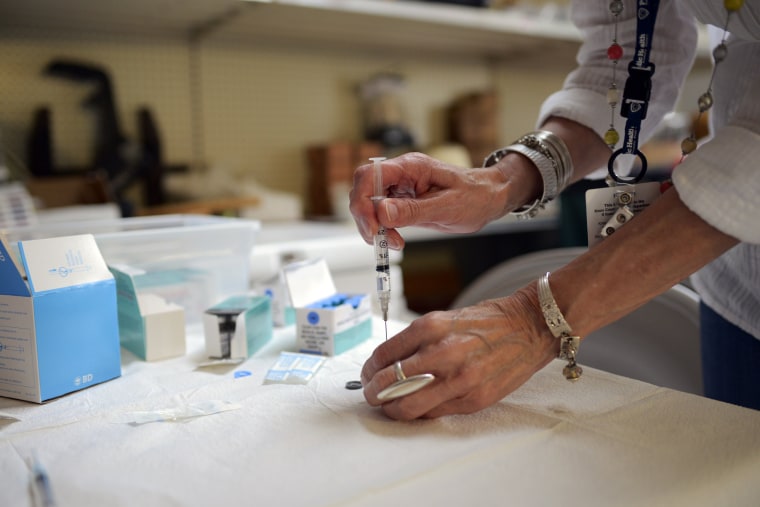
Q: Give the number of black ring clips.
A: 1